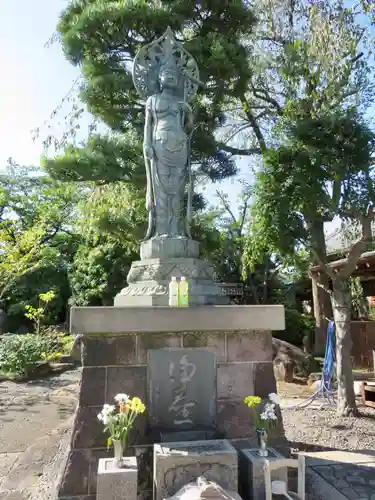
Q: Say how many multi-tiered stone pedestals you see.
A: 1